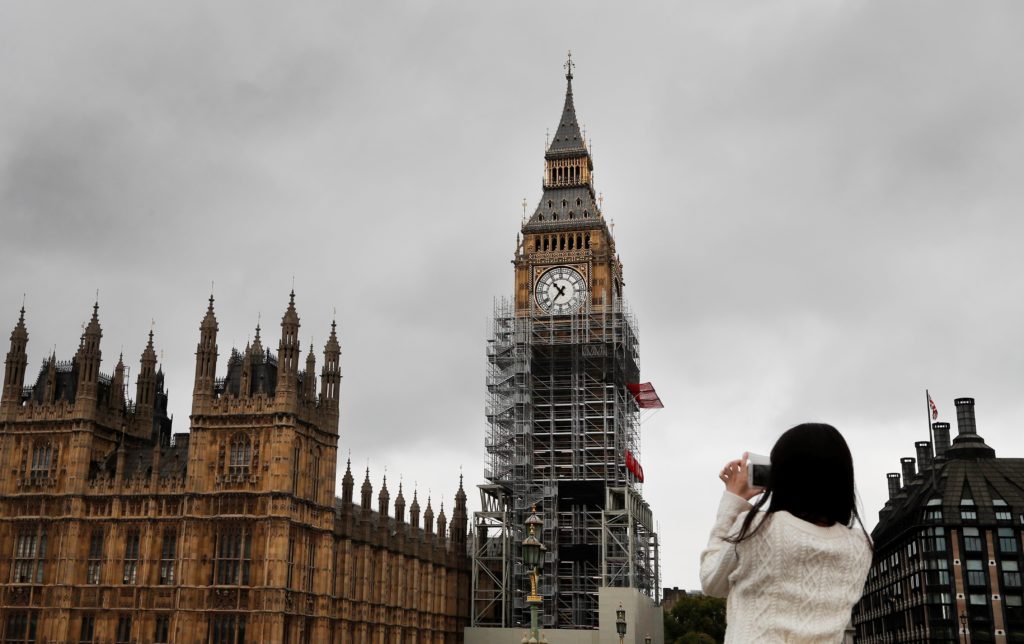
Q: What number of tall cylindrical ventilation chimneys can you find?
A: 5